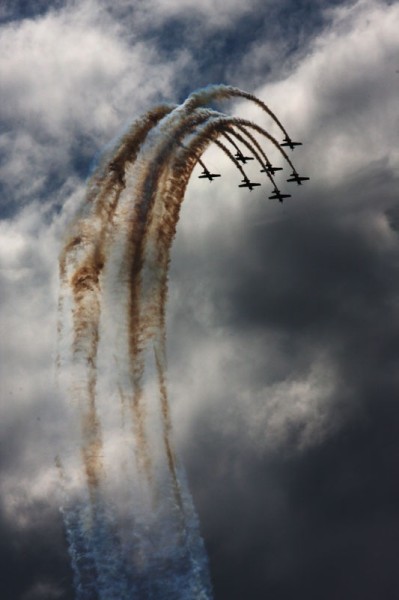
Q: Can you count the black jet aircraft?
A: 7